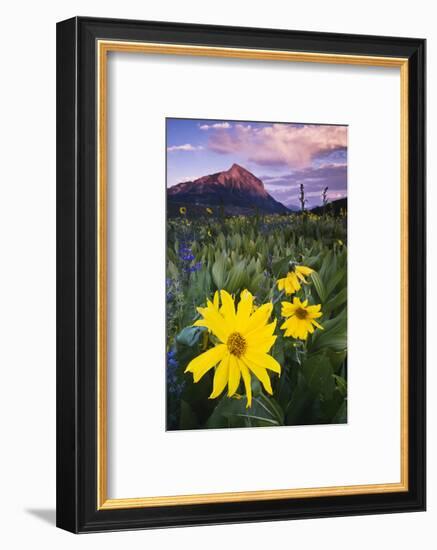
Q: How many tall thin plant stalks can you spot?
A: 2